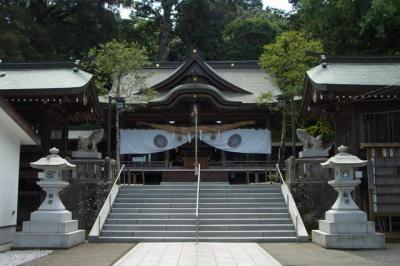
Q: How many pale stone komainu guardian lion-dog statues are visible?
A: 2